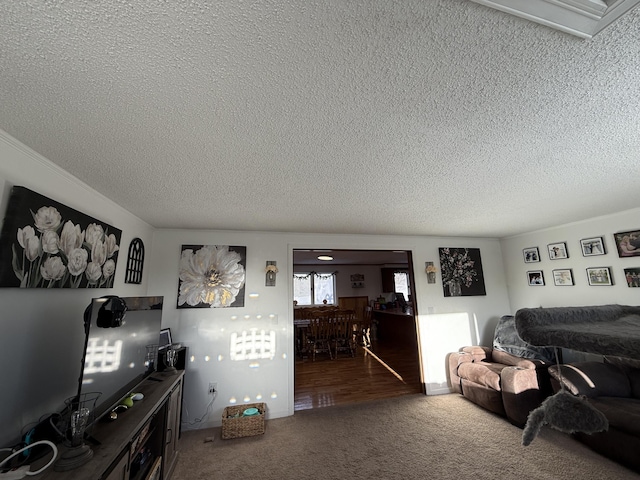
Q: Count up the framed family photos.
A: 8